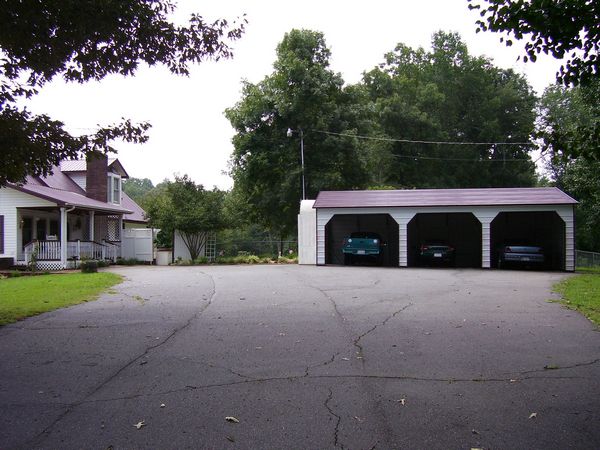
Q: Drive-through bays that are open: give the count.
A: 3